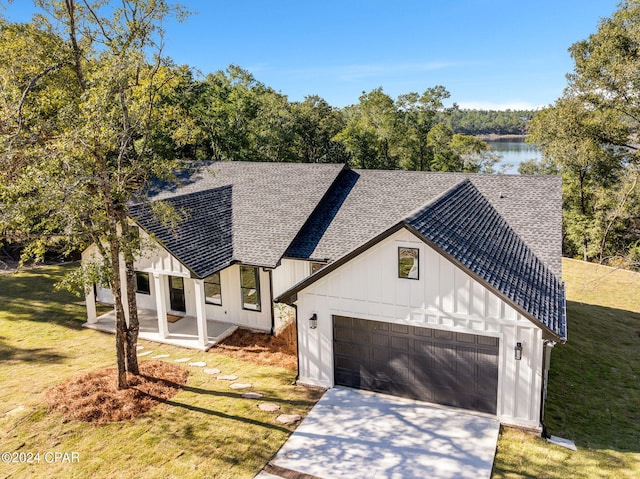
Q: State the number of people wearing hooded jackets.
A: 0